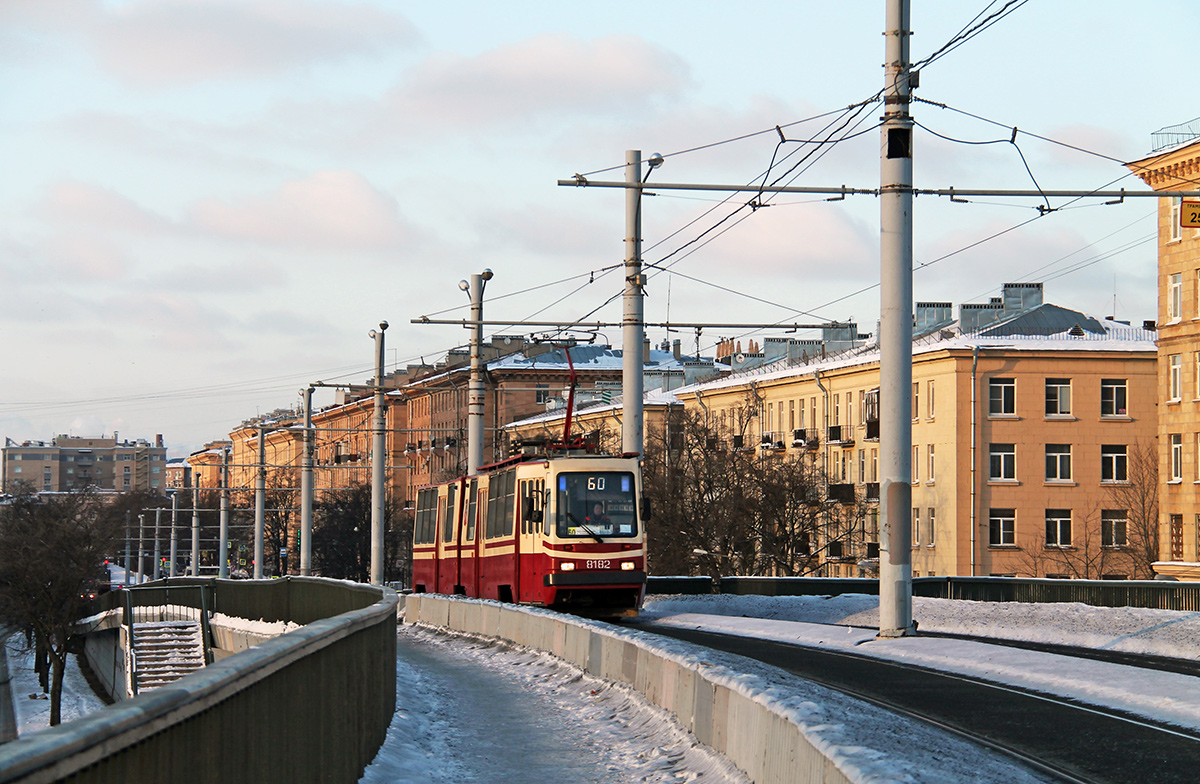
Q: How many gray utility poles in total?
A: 12